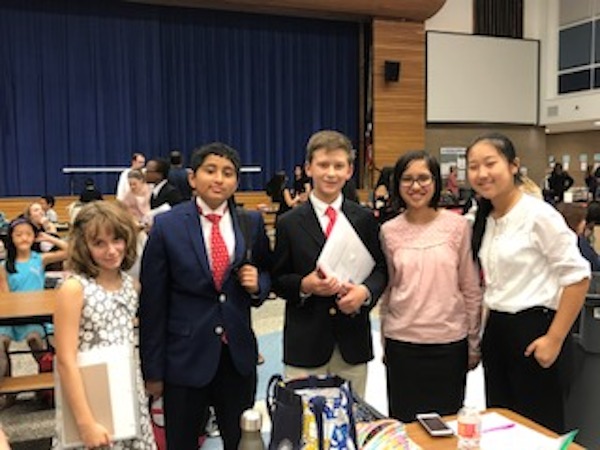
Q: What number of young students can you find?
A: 5